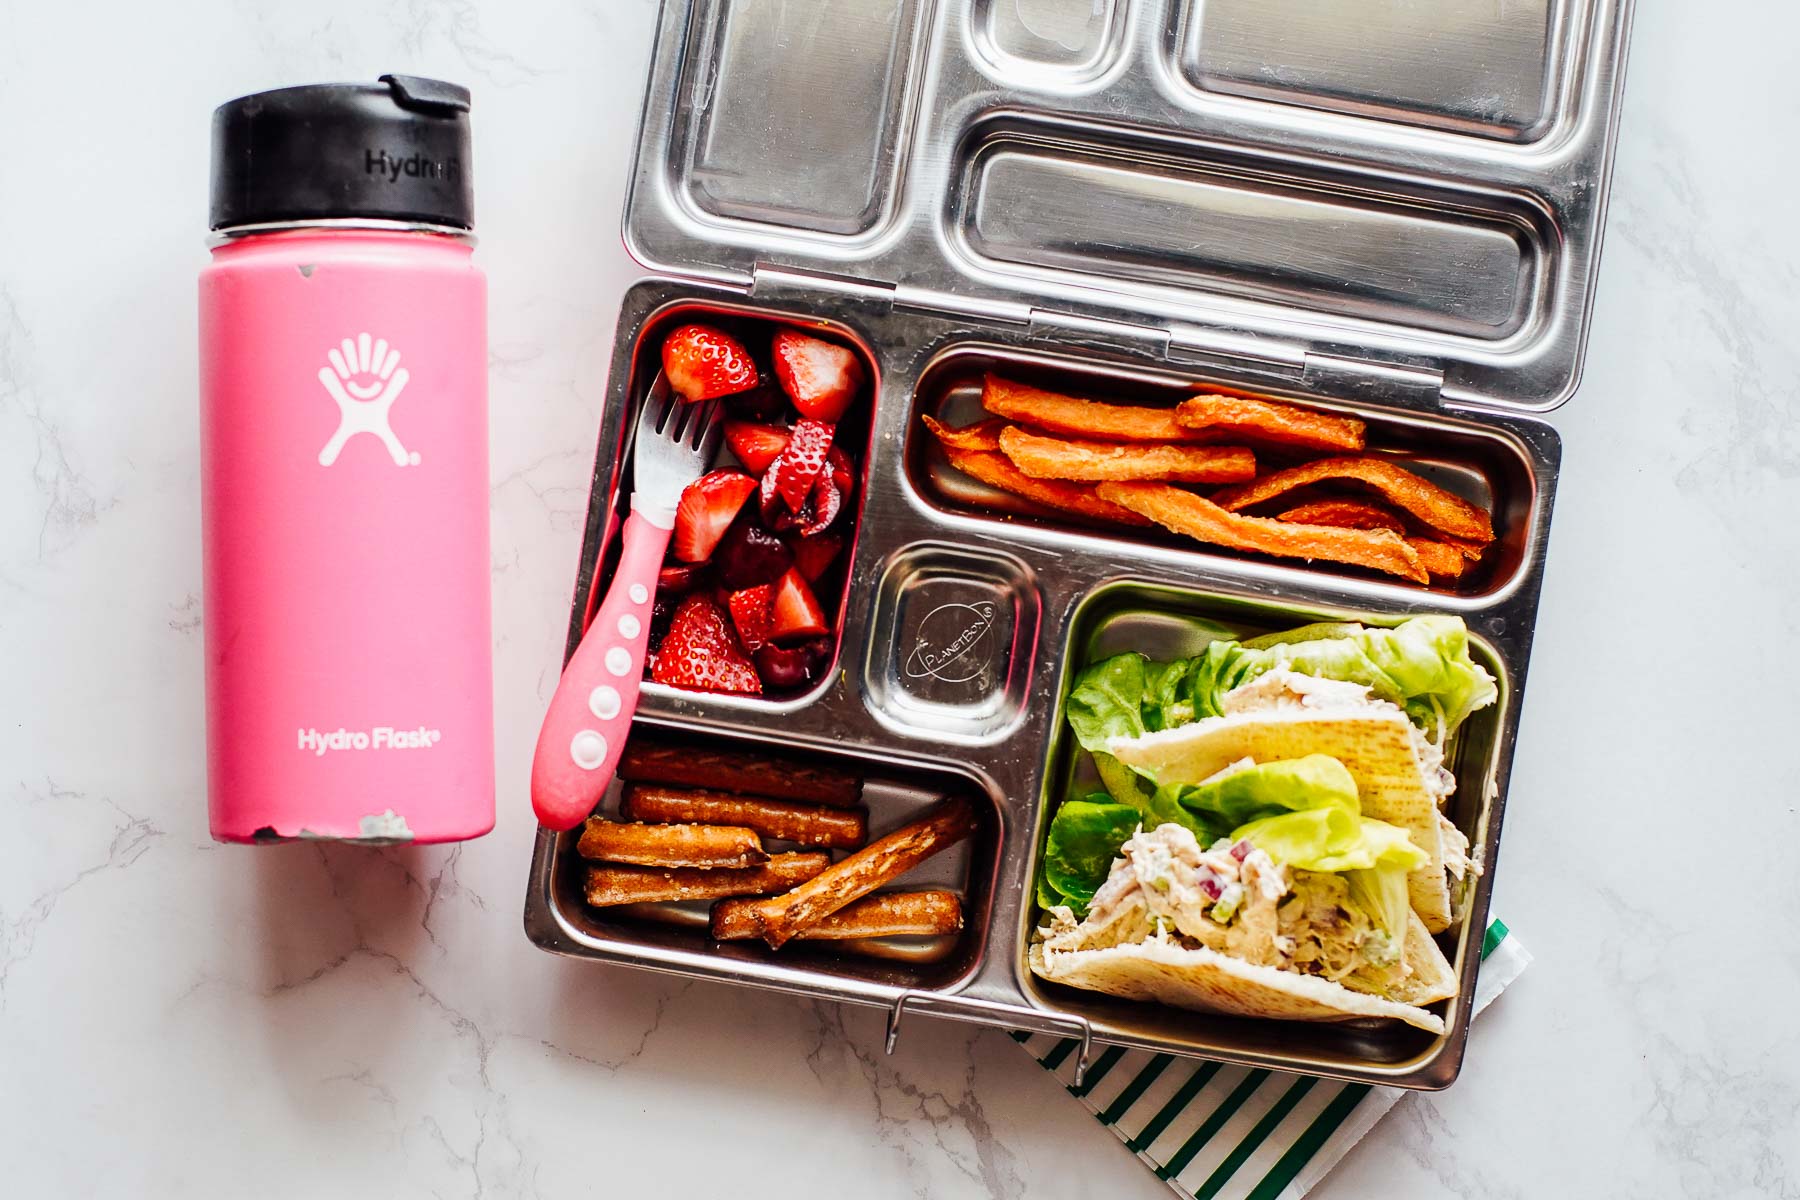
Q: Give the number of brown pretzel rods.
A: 6